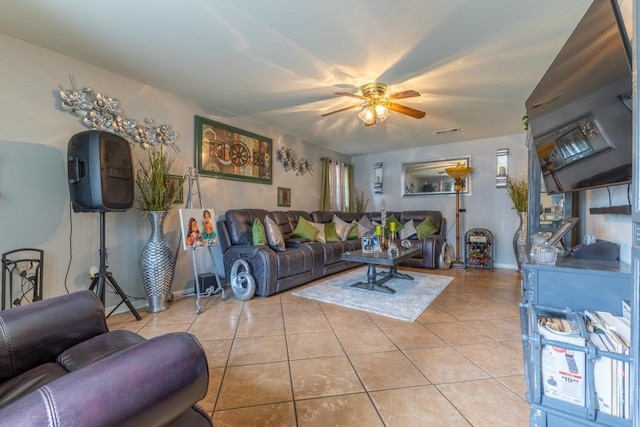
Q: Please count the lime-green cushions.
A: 6